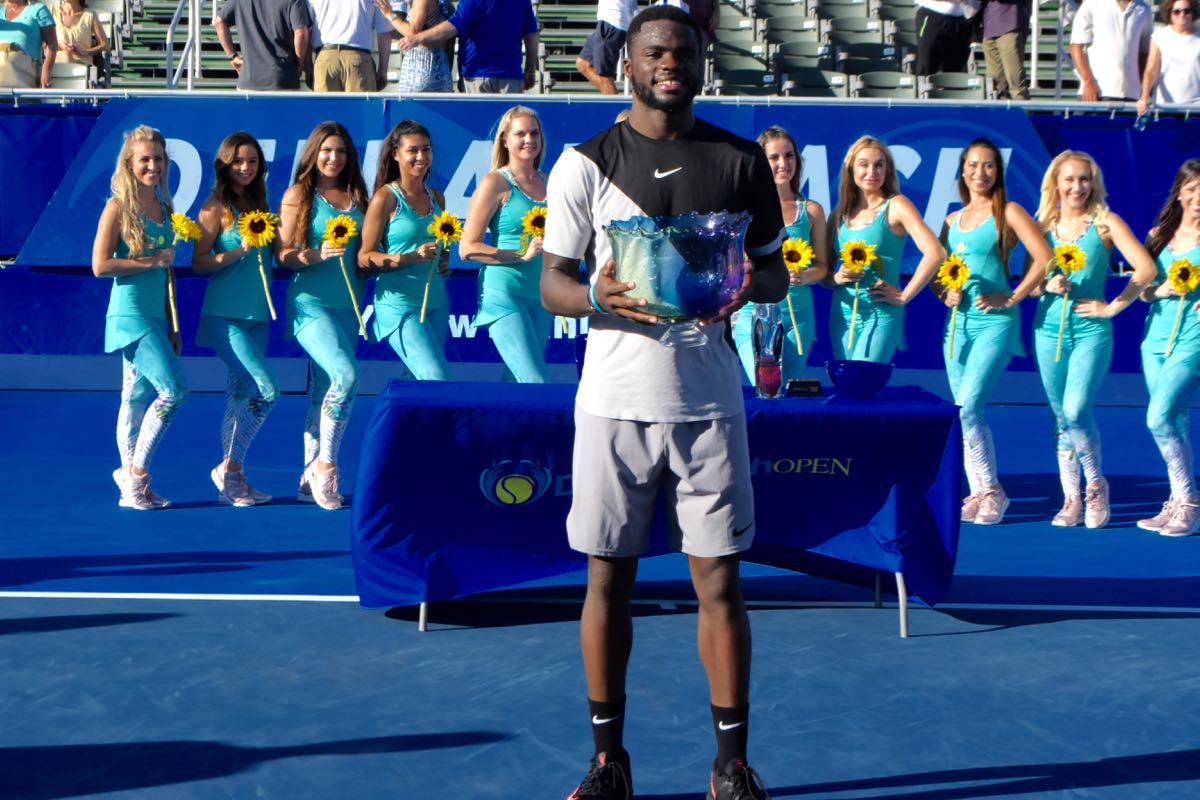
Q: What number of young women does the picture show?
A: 10